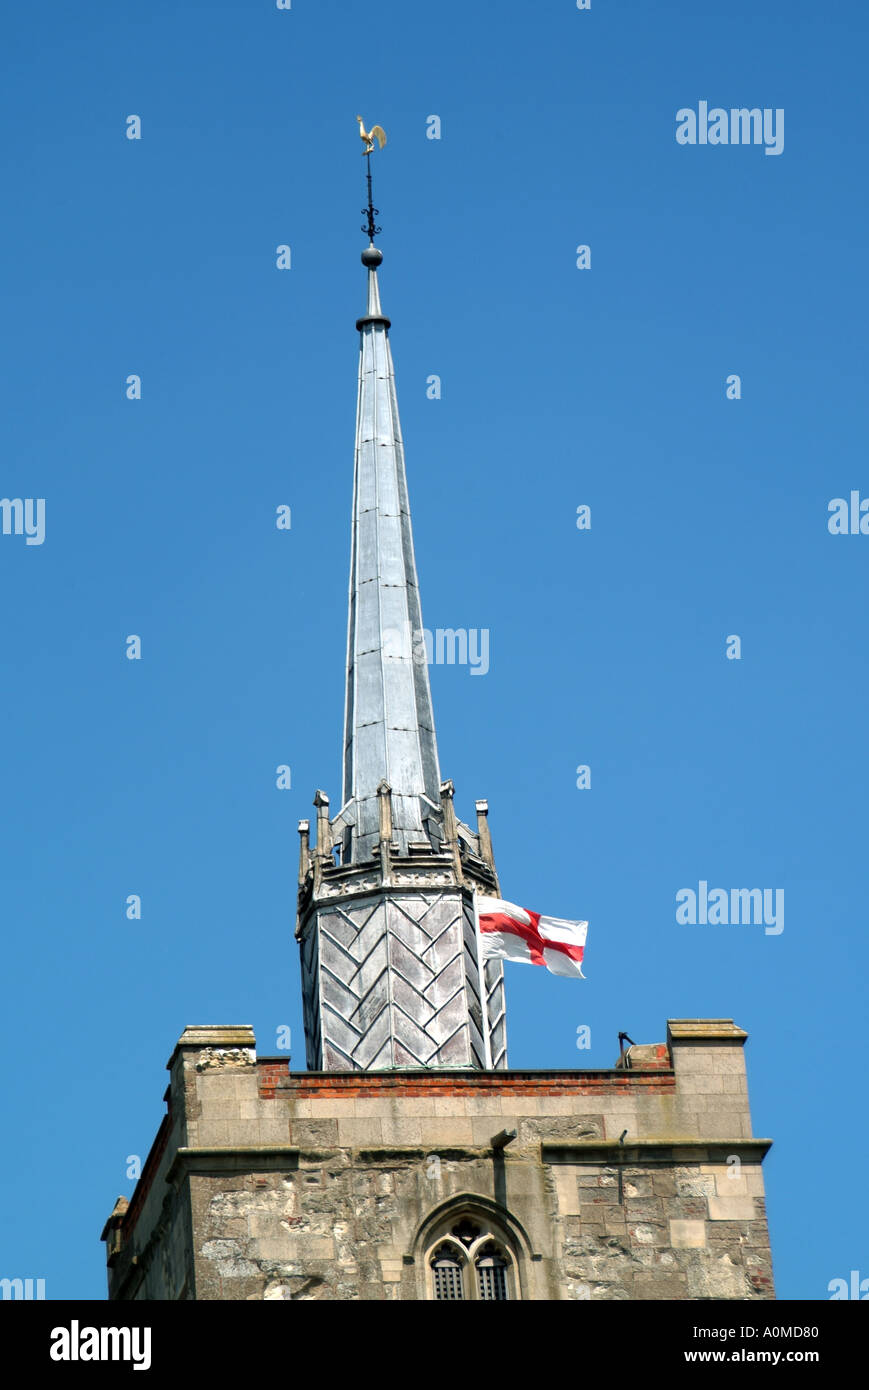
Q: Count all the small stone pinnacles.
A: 5